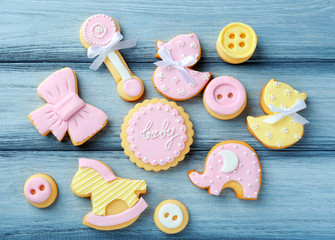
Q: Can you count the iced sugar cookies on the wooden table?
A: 11